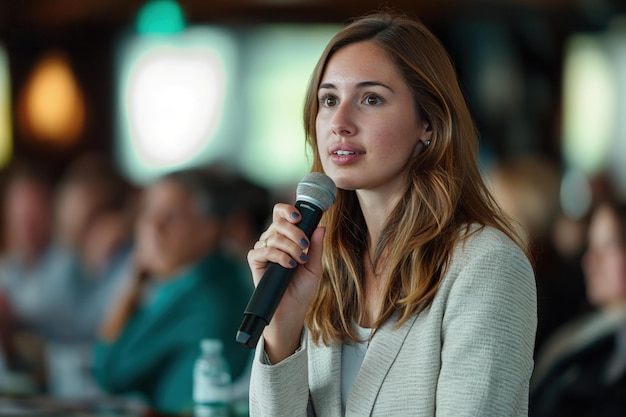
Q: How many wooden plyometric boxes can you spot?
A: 0